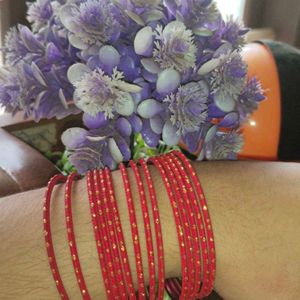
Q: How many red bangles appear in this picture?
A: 14